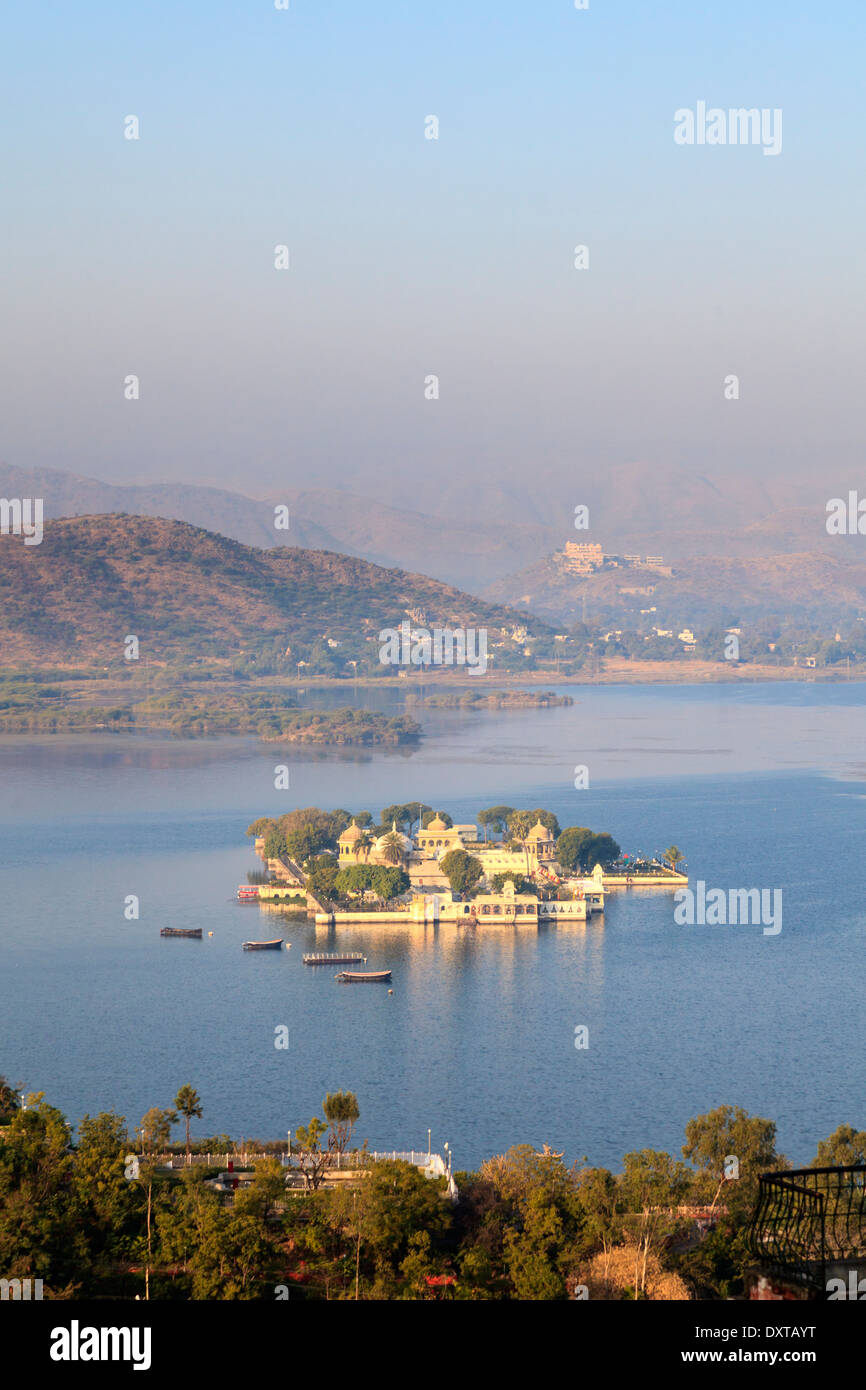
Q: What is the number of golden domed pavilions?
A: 3